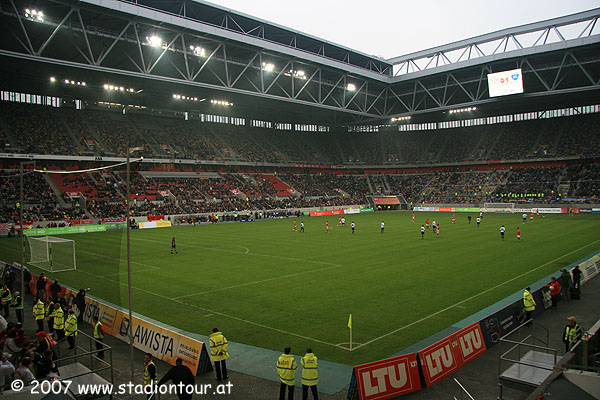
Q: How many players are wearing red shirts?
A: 10